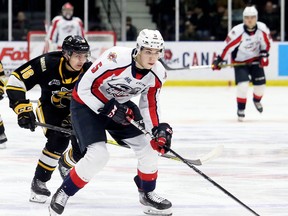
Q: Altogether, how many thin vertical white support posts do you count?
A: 7